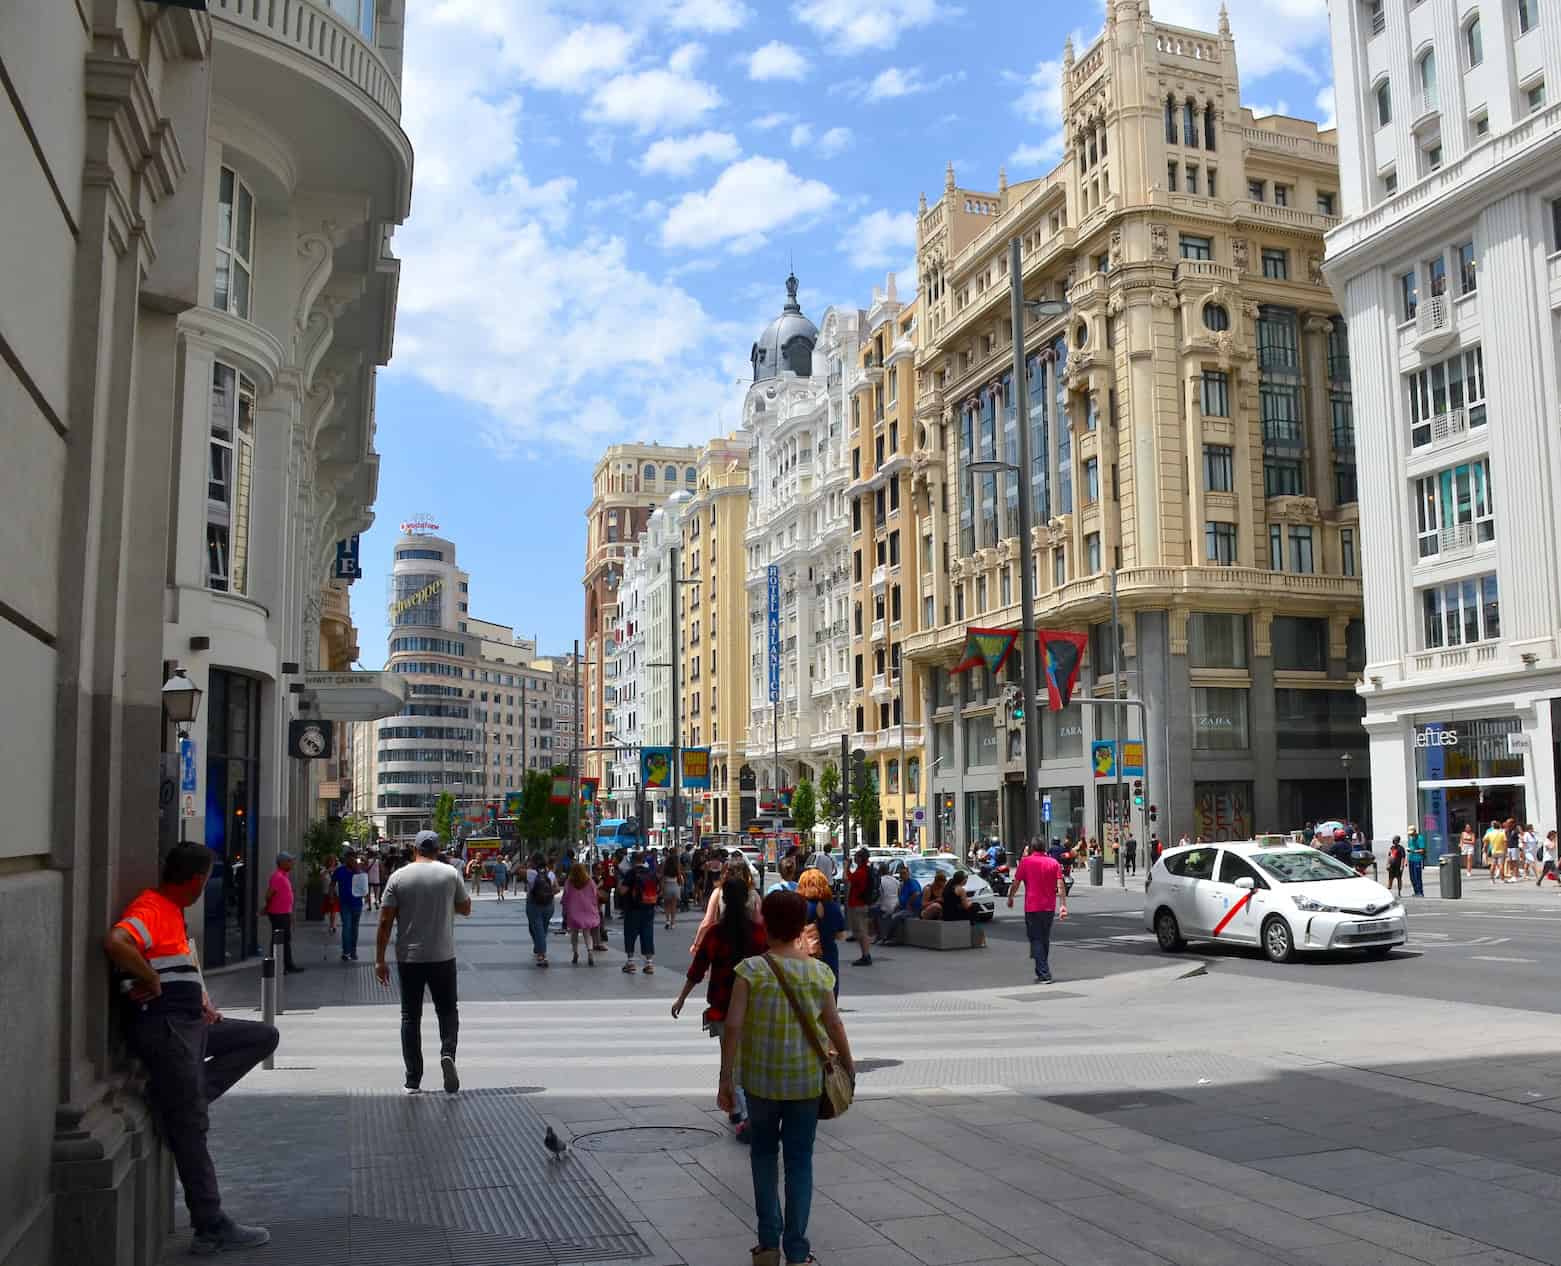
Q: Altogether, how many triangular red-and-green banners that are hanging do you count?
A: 2